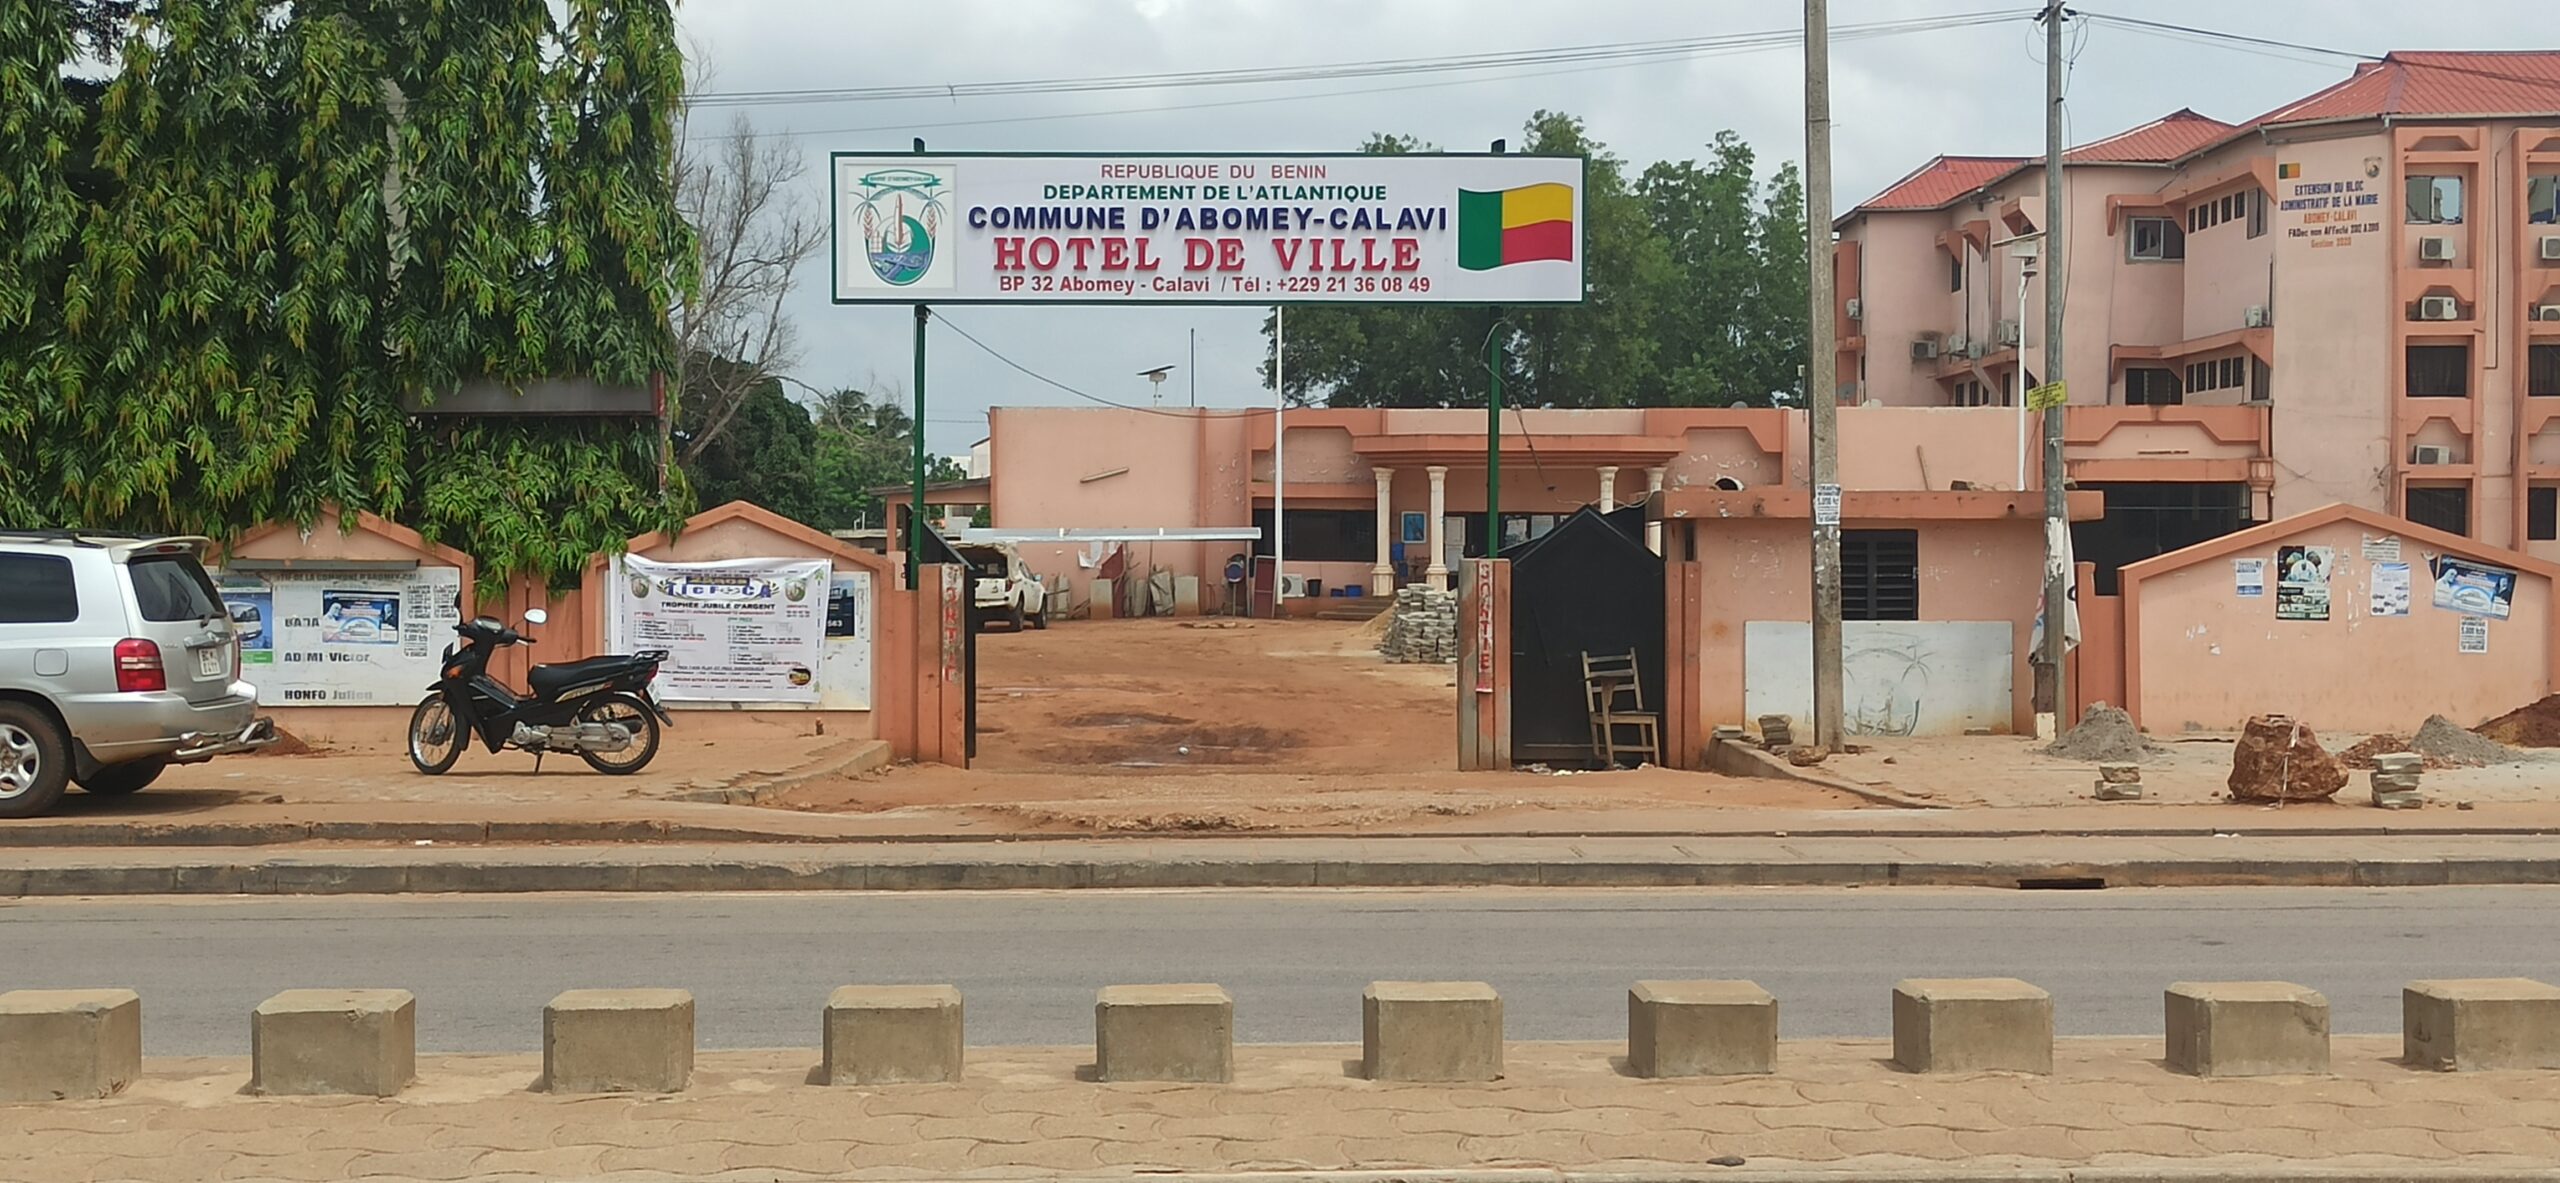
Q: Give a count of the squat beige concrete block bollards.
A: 10